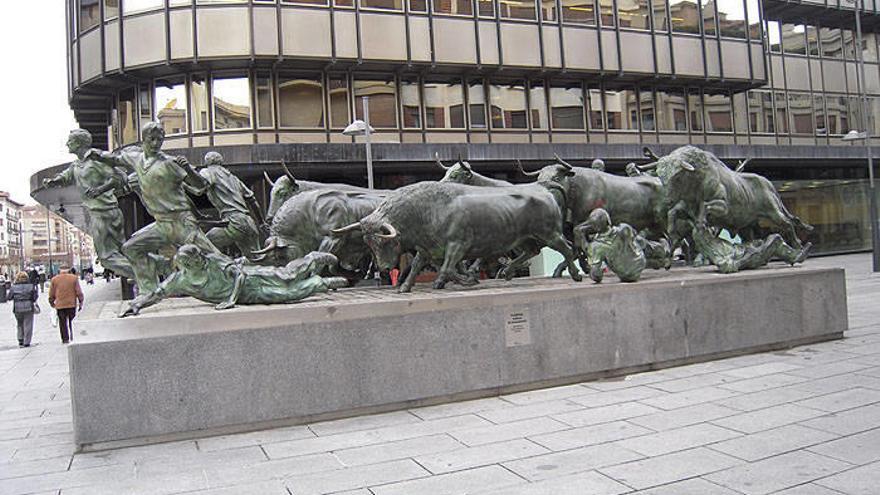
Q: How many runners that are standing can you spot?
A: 3